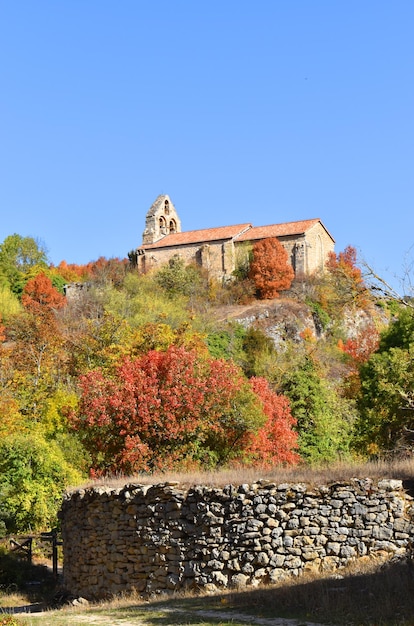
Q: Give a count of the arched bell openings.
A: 3